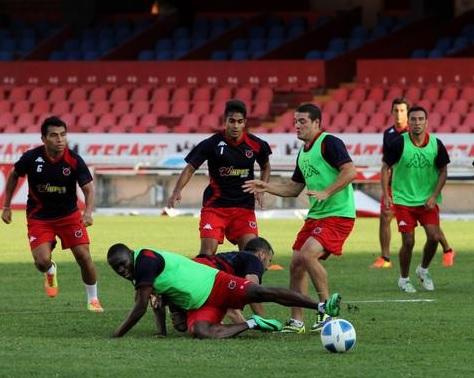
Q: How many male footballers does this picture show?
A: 7